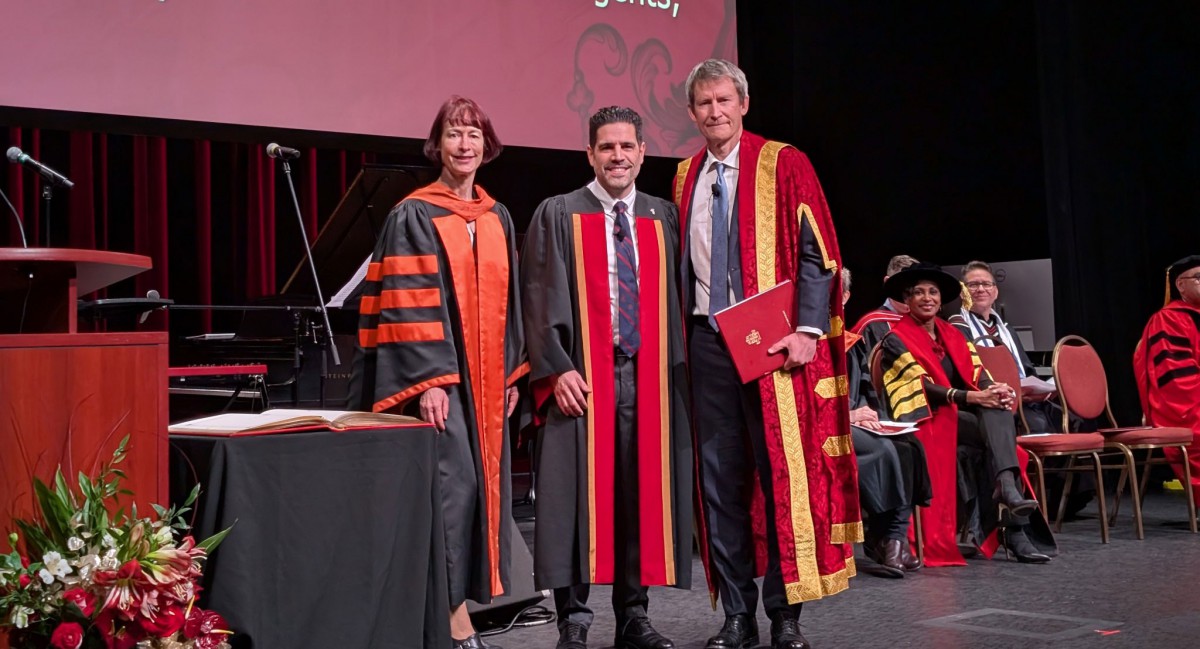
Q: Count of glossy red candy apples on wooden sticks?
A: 0